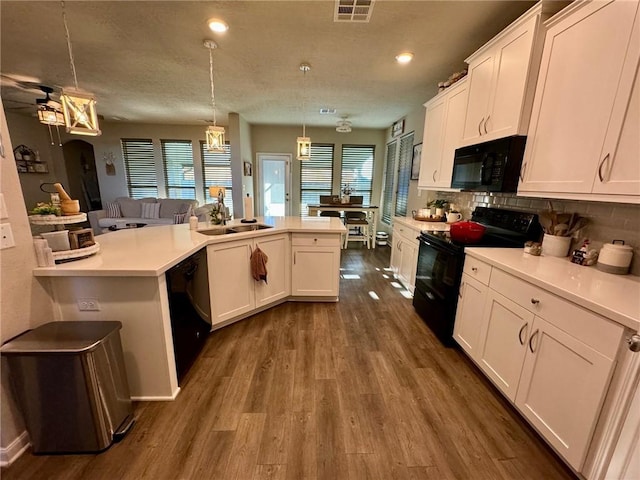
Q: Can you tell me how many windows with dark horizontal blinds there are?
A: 7